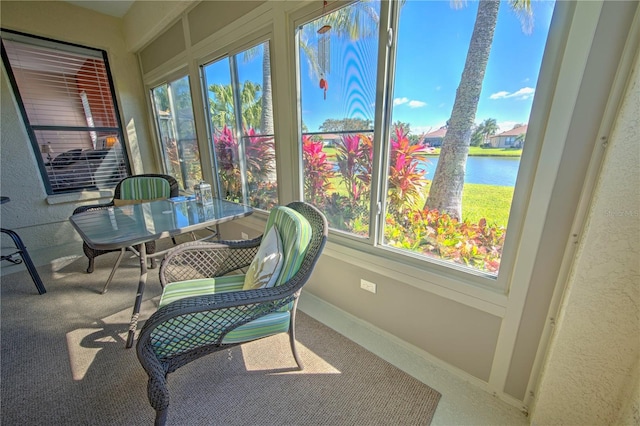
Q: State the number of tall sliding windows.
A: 3